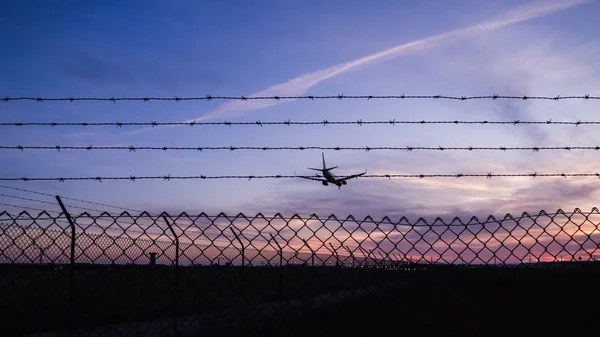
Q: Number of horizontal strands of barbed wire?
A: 4